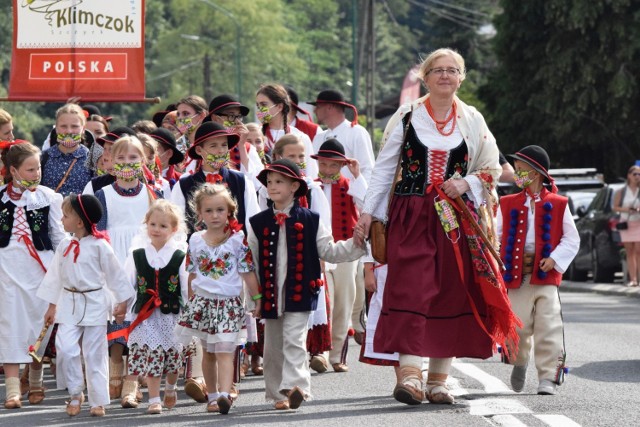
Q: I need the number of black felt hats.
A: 12